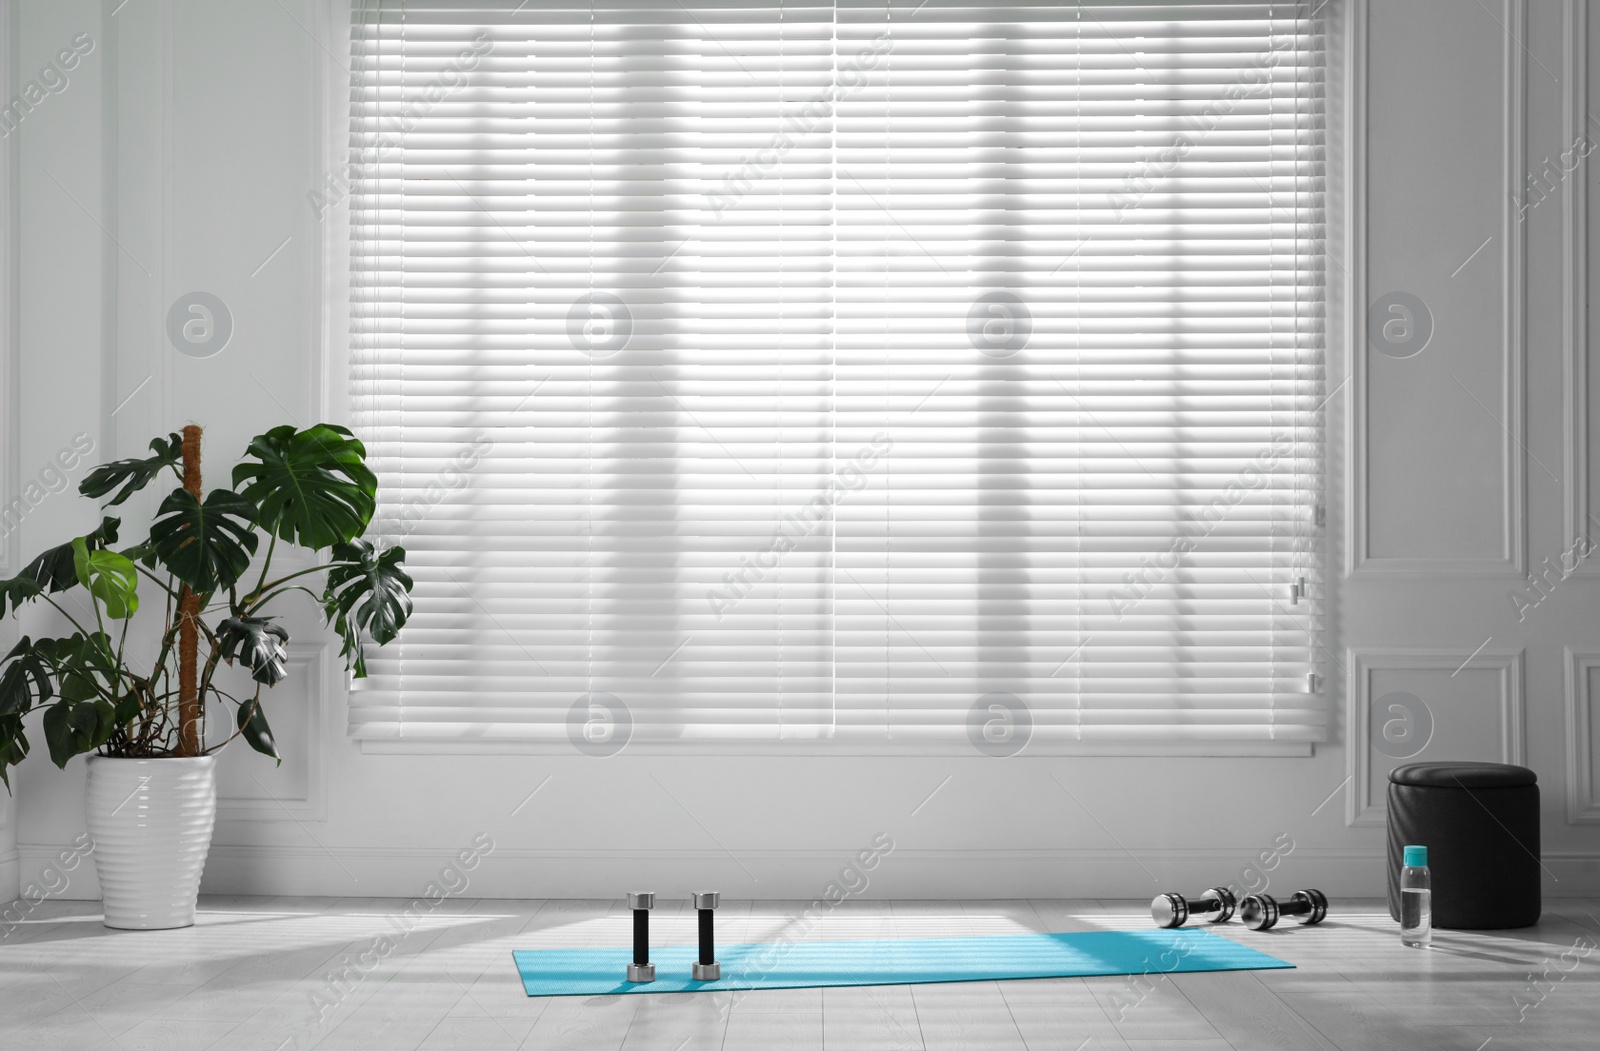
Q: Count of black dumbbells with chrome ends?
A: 4